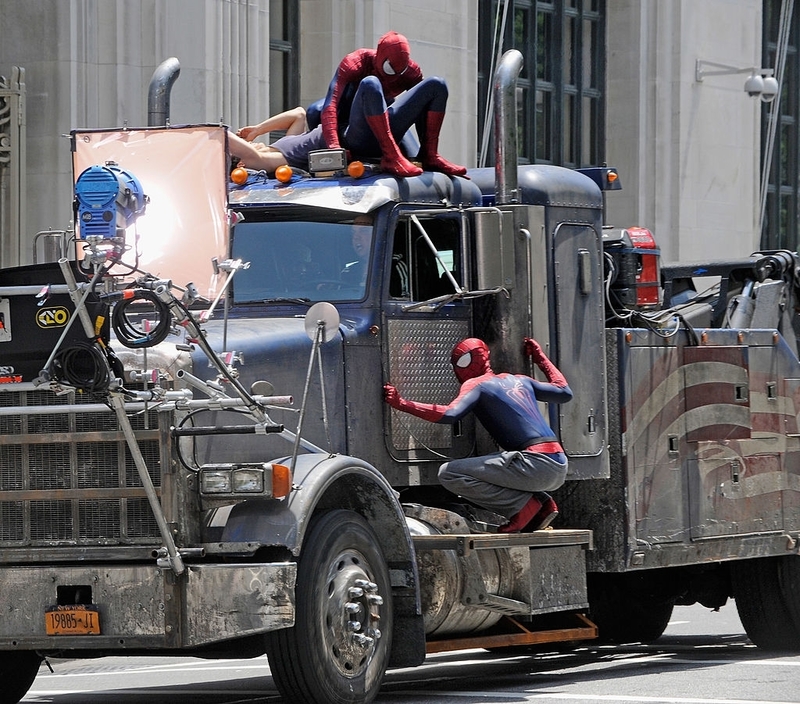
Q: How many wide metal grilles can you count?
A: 1